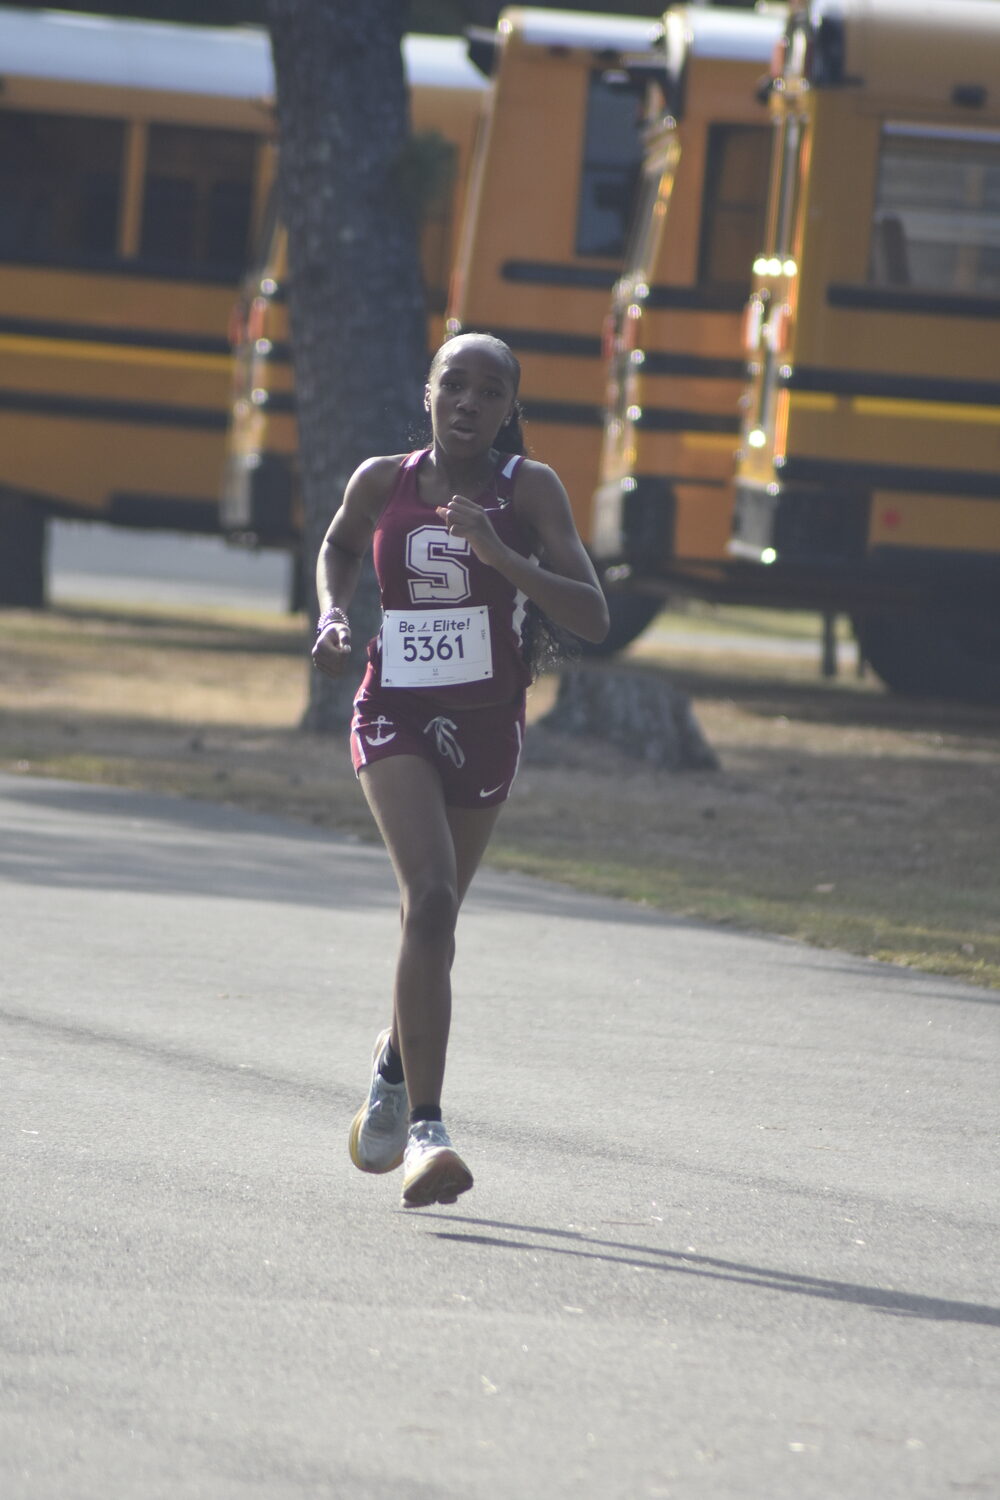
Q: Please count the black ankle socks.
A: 2